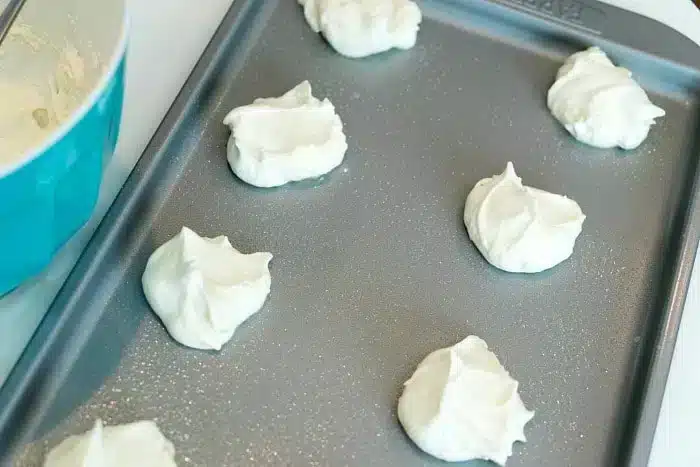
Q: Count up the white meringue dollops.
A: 7